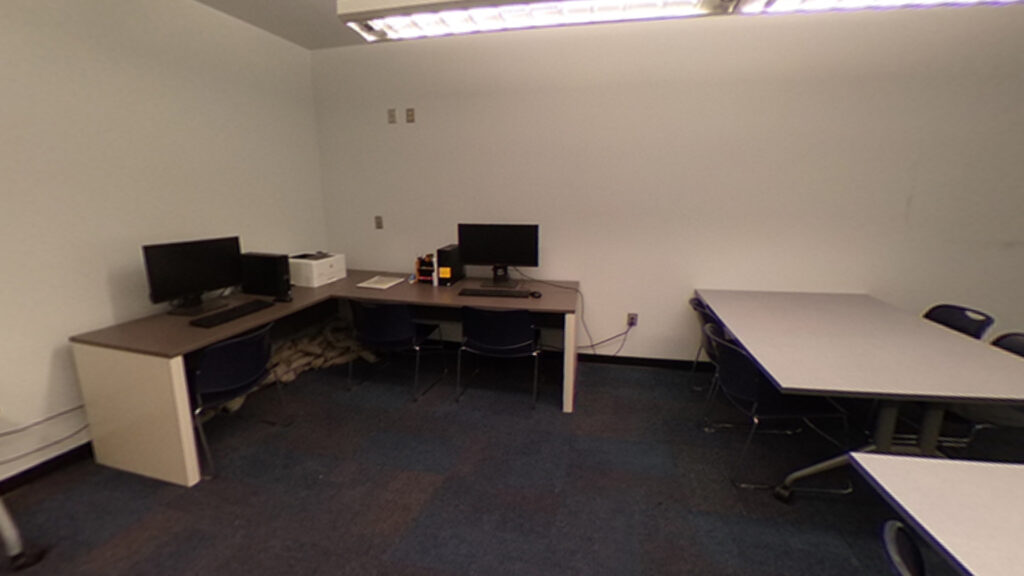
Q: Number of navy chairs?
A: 8